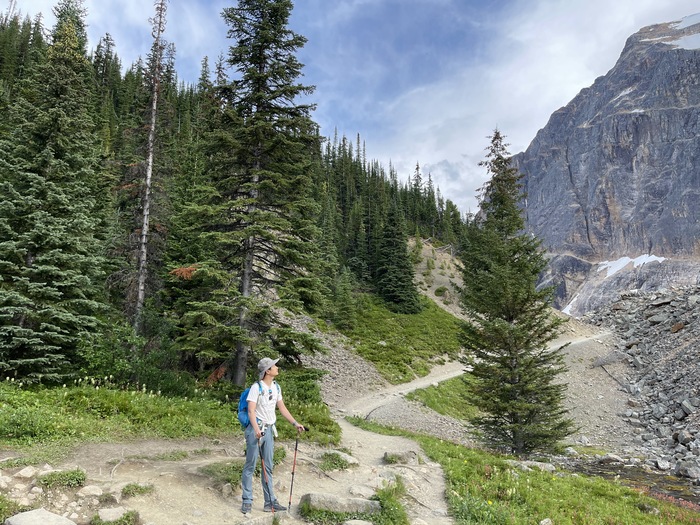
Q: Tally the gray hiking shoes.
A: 2